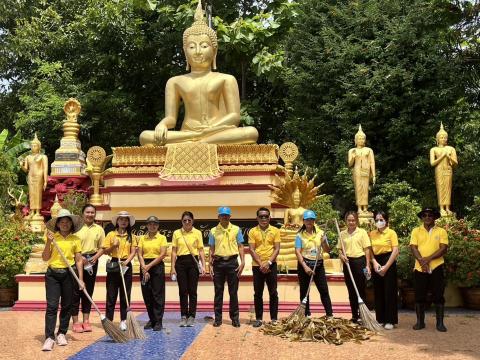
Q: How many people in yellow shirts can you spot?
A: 11